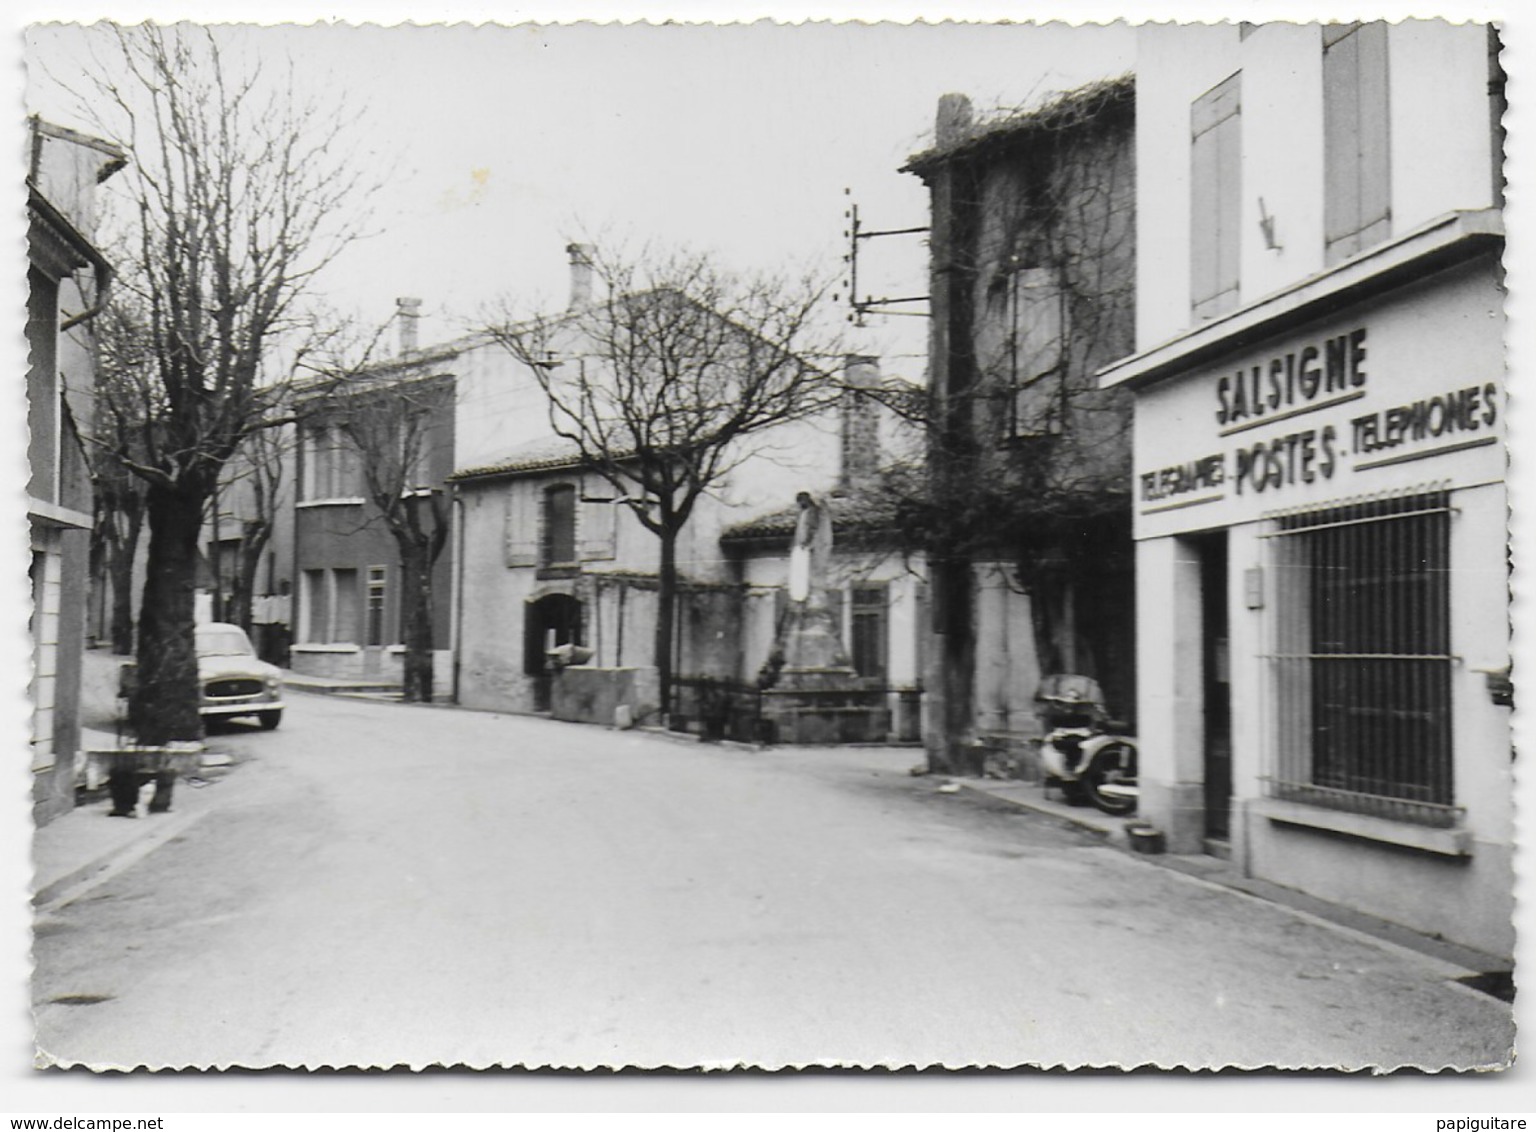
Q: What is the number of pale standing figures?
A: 1